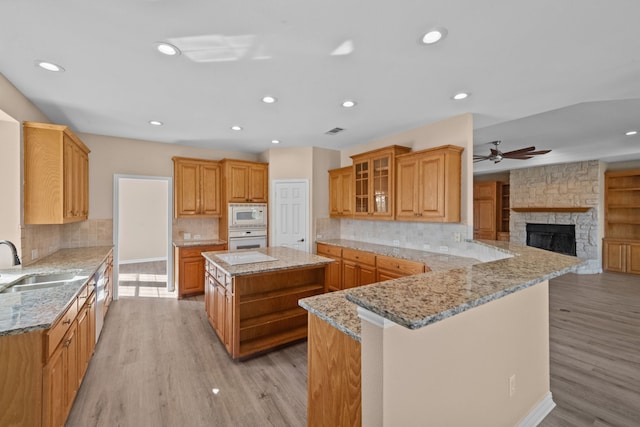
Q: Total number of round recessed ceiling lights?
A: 10